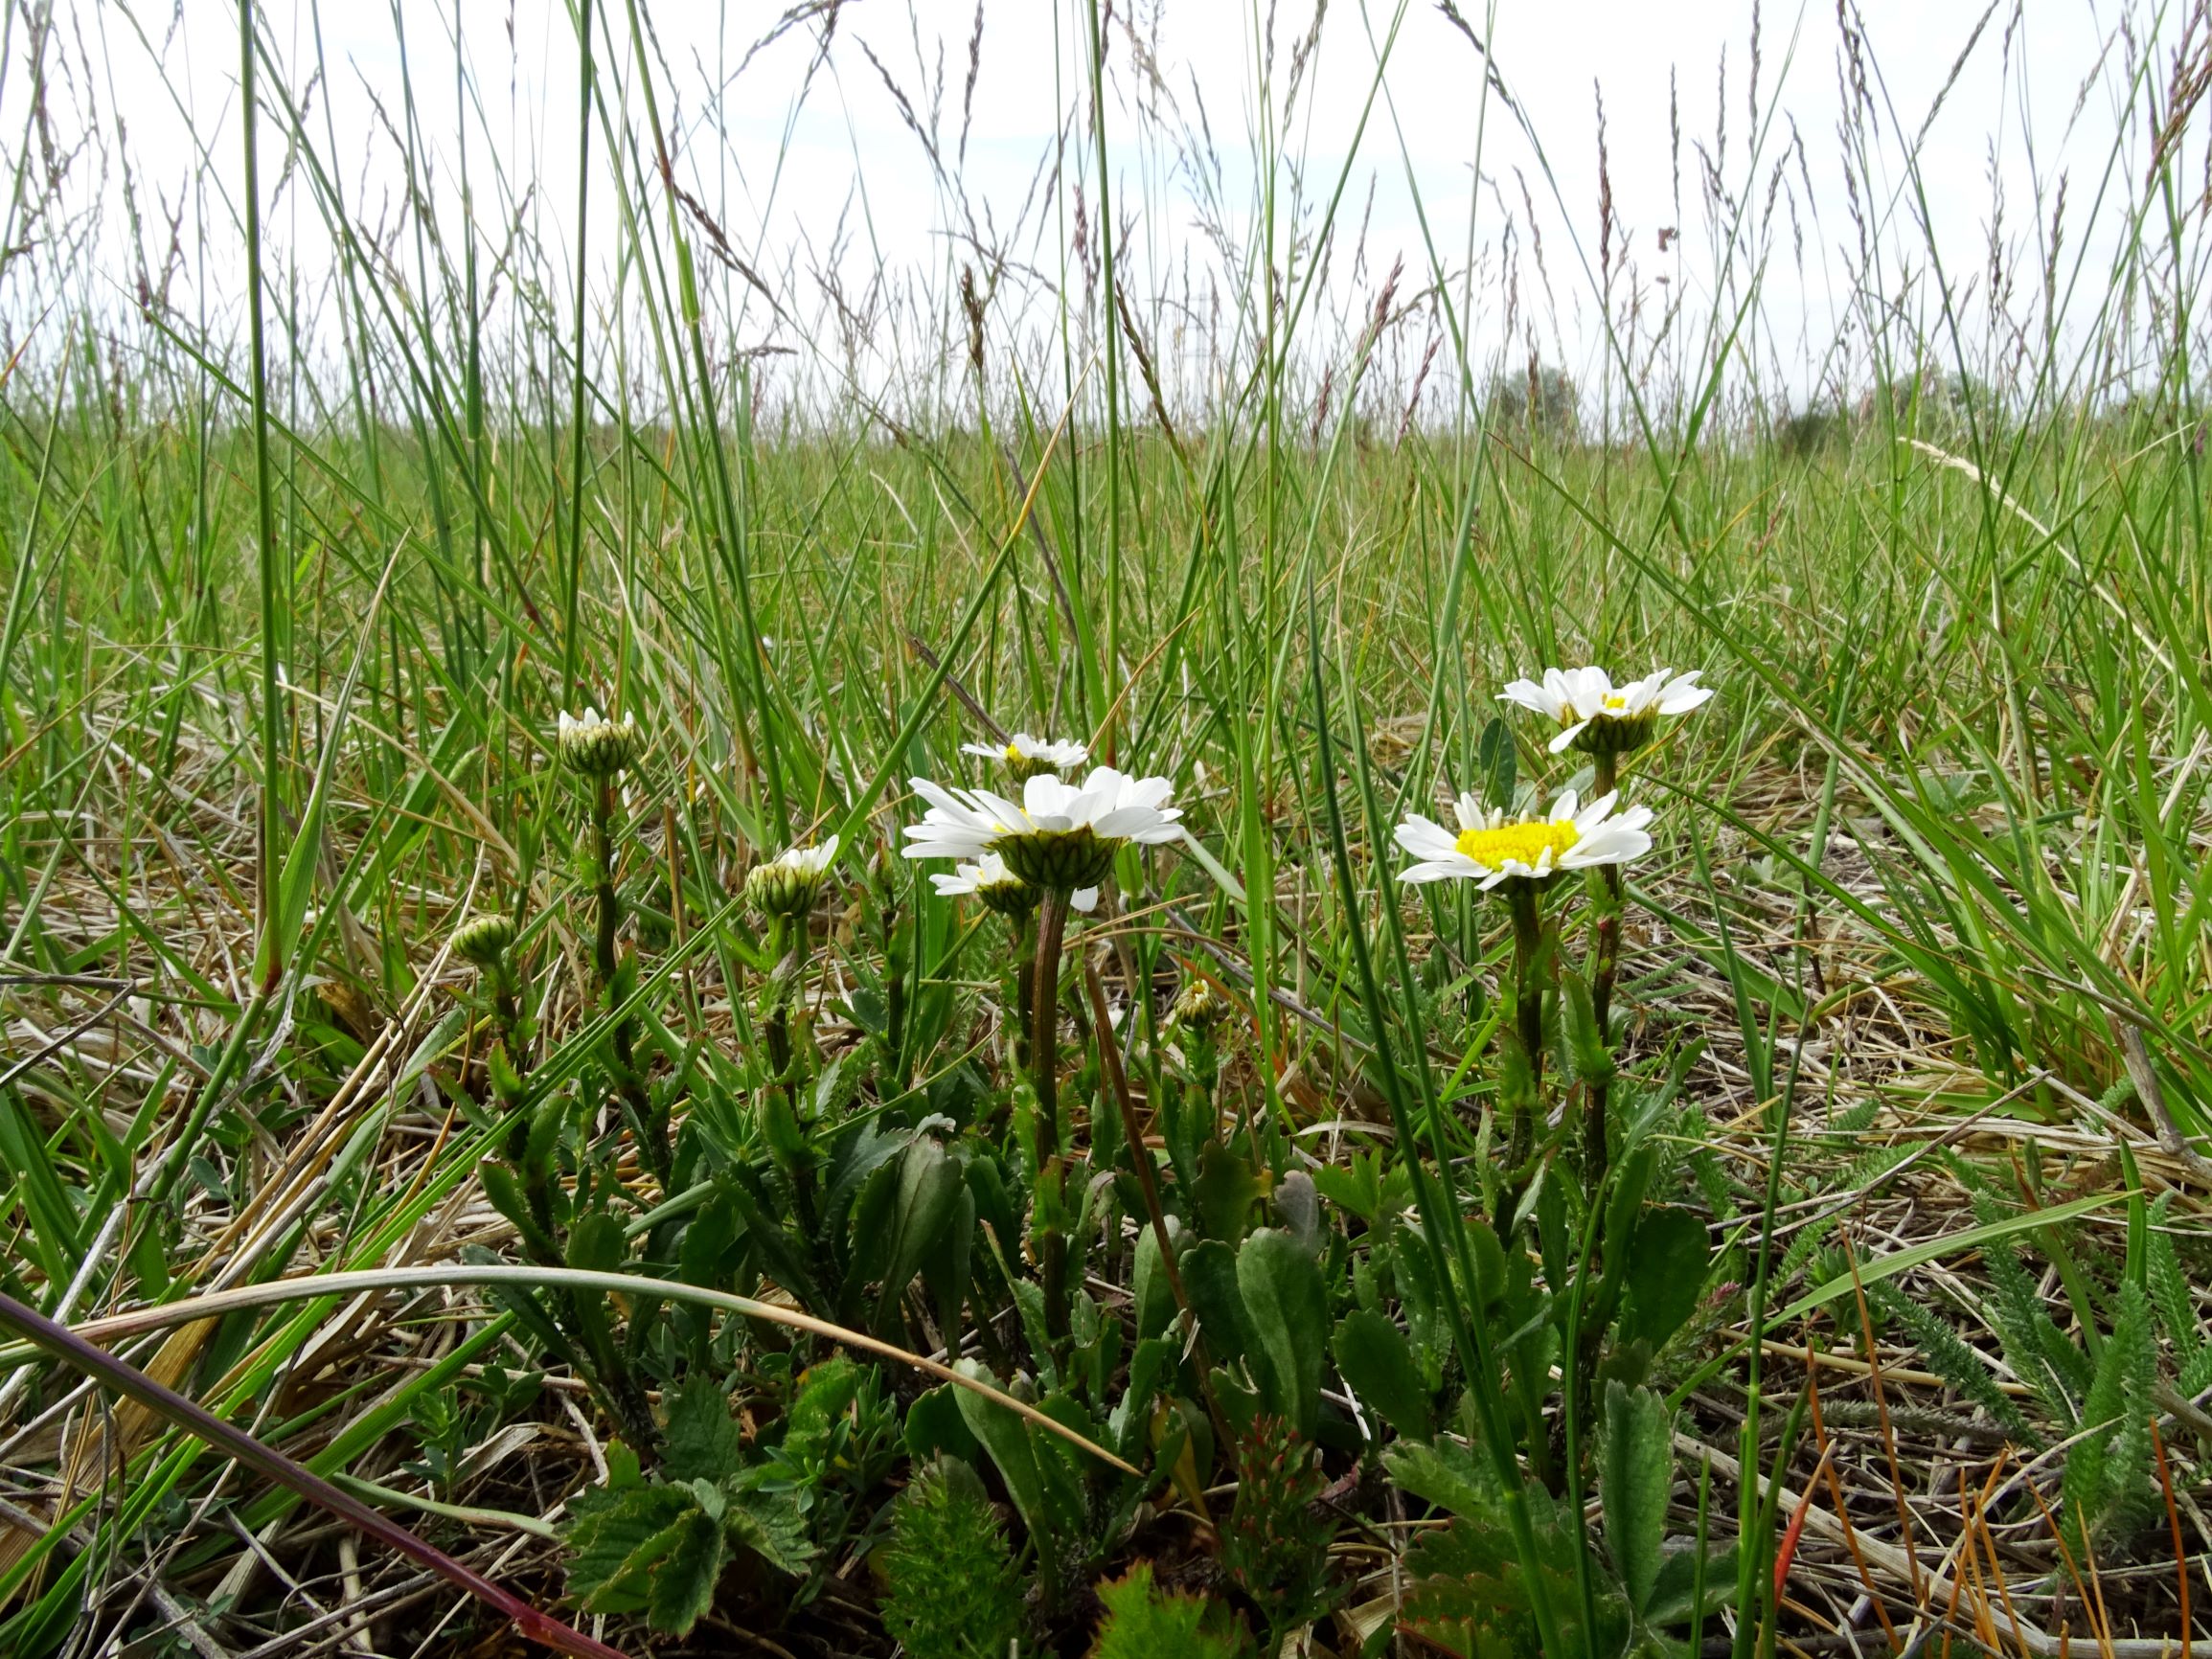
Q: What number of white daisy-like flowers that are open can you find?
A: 5